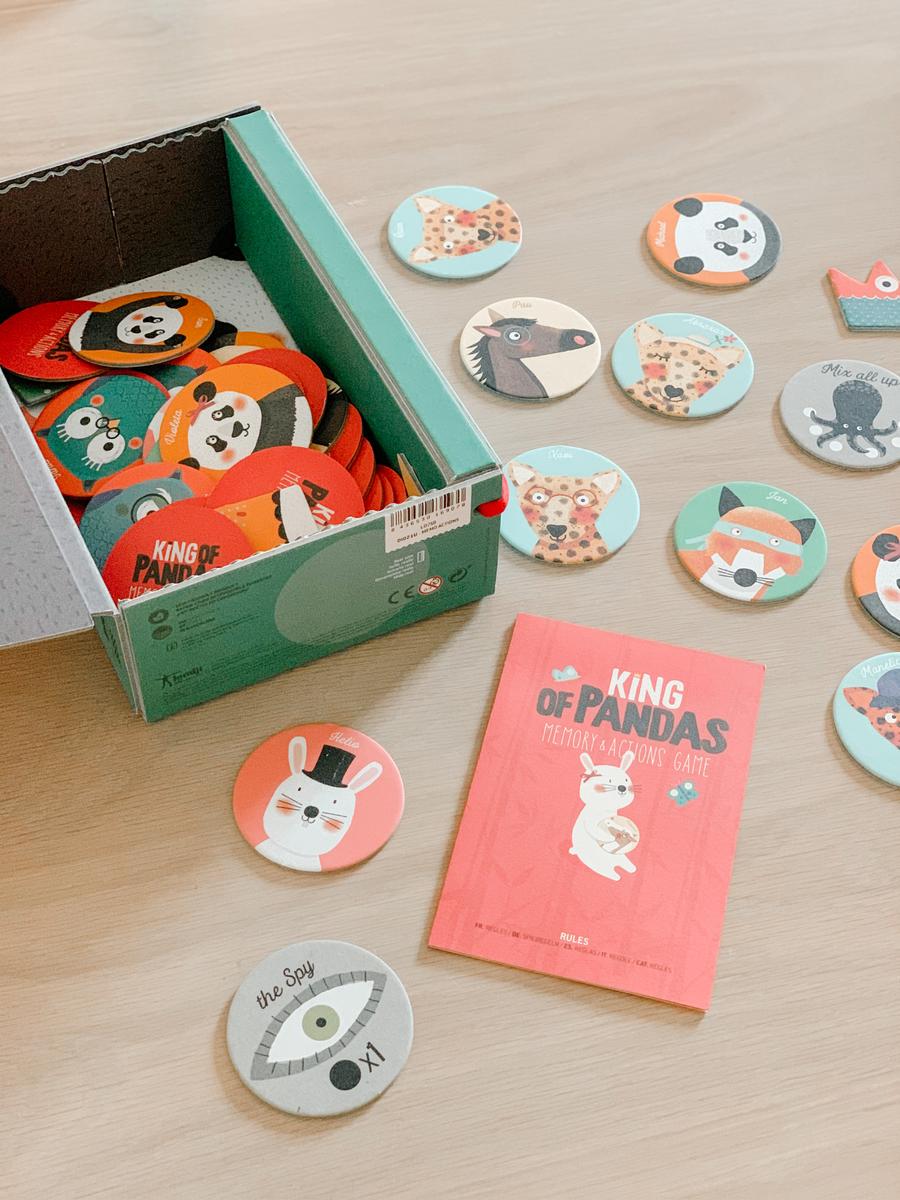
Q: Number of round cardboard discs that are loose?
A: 11